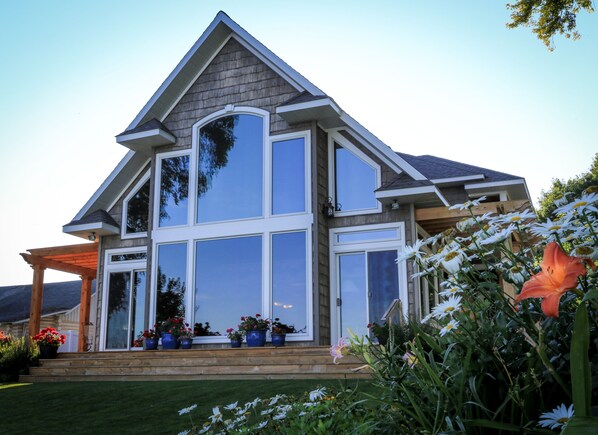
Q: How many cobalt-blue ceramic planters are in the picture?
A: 6